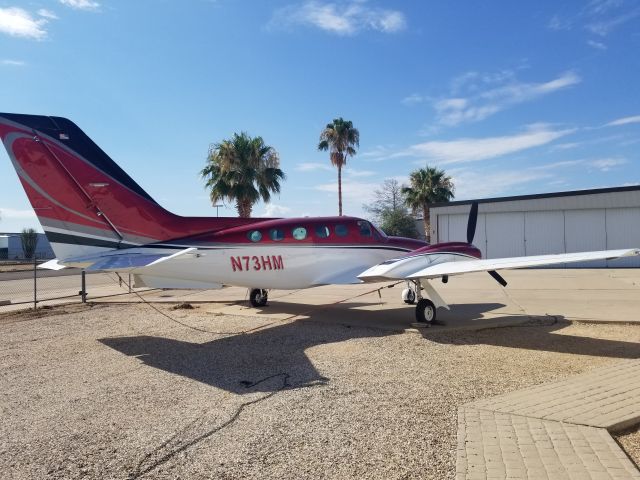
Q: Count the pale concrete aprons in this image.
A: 1